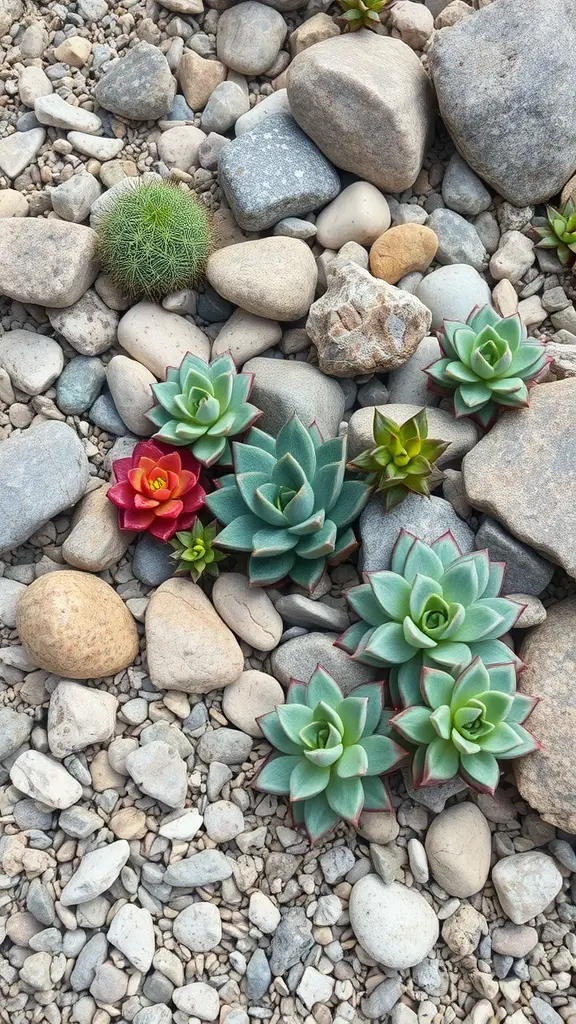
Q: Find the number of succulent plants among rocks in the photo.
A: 12